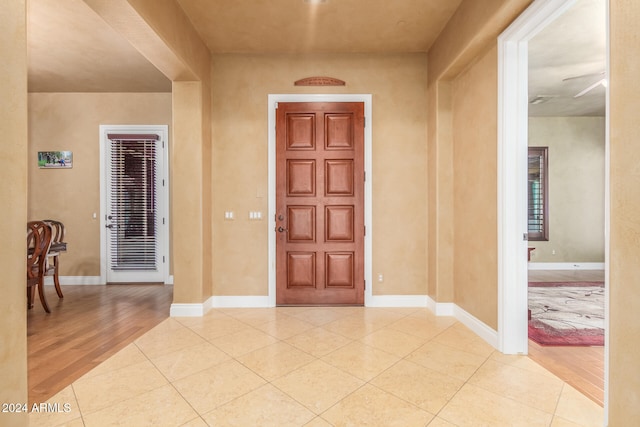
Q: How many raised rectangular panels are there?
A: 8